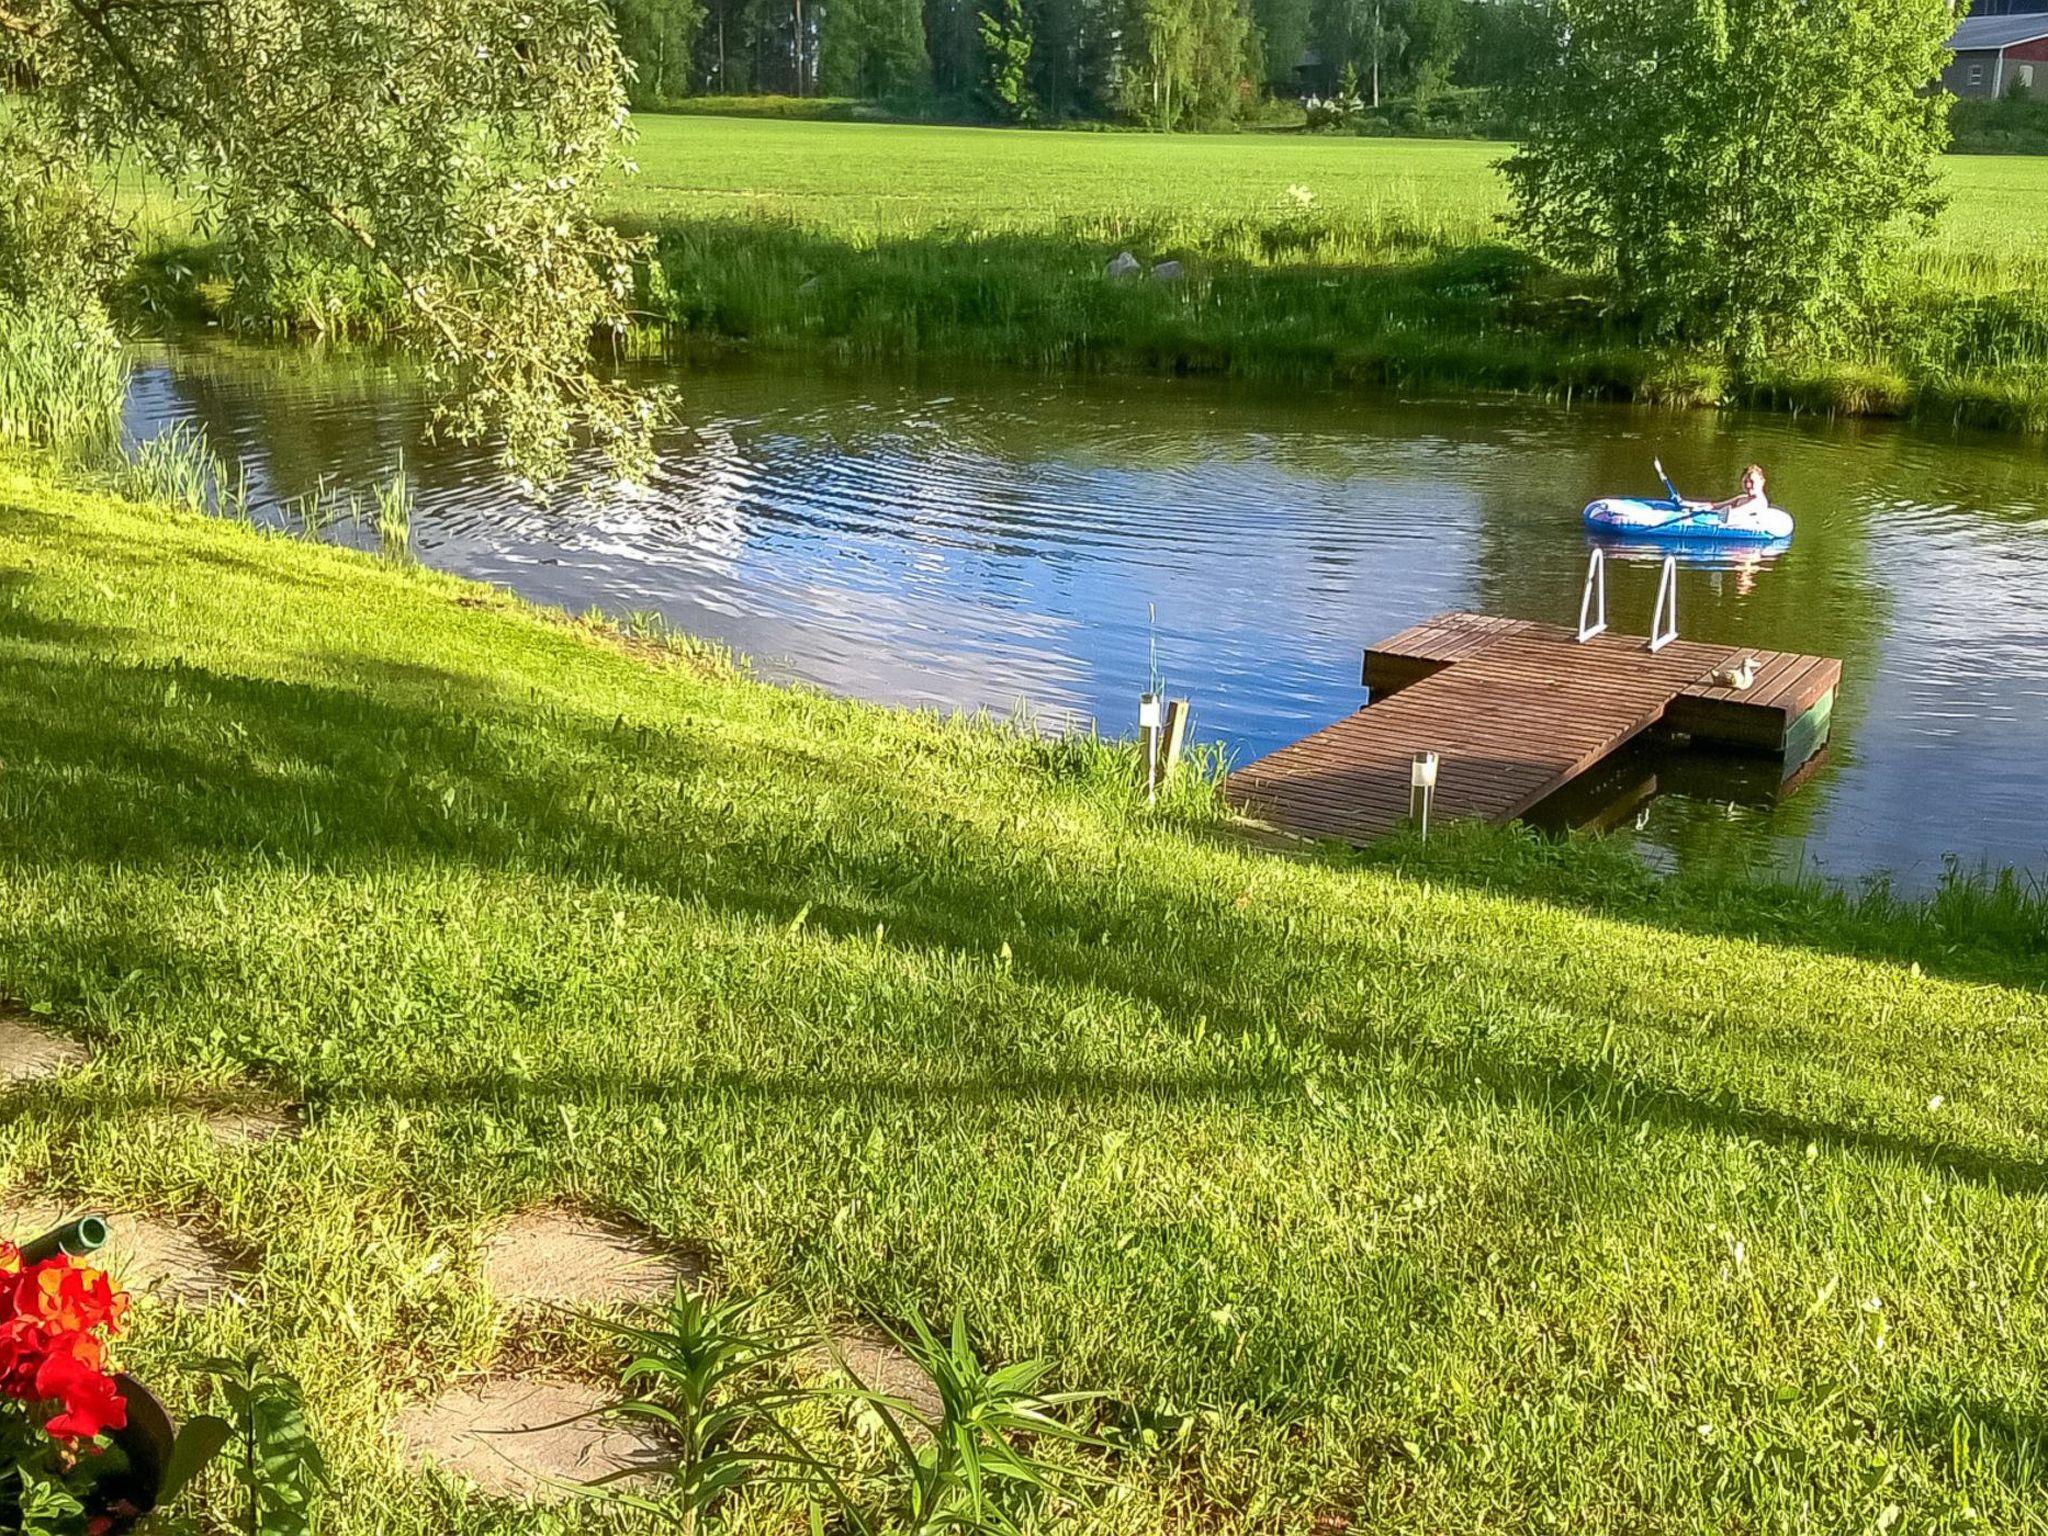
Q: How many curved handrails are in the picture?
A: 2